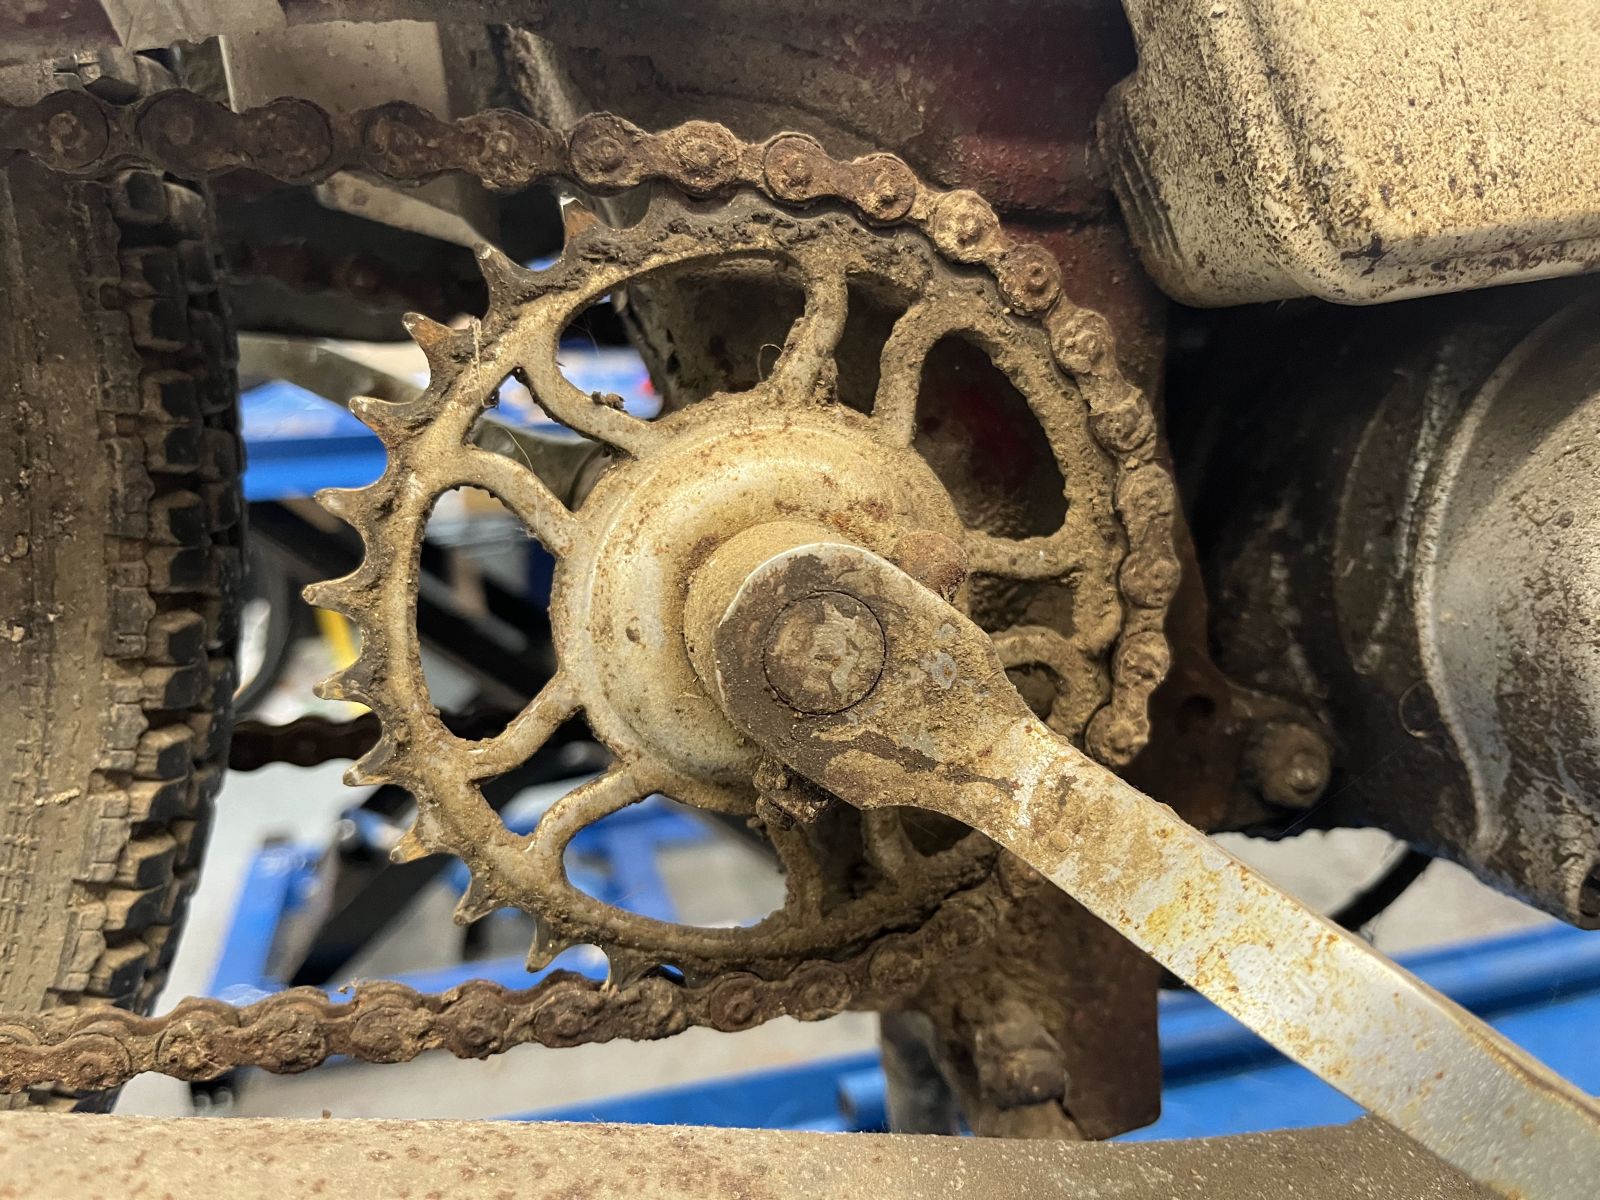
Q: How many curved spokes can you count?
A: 10